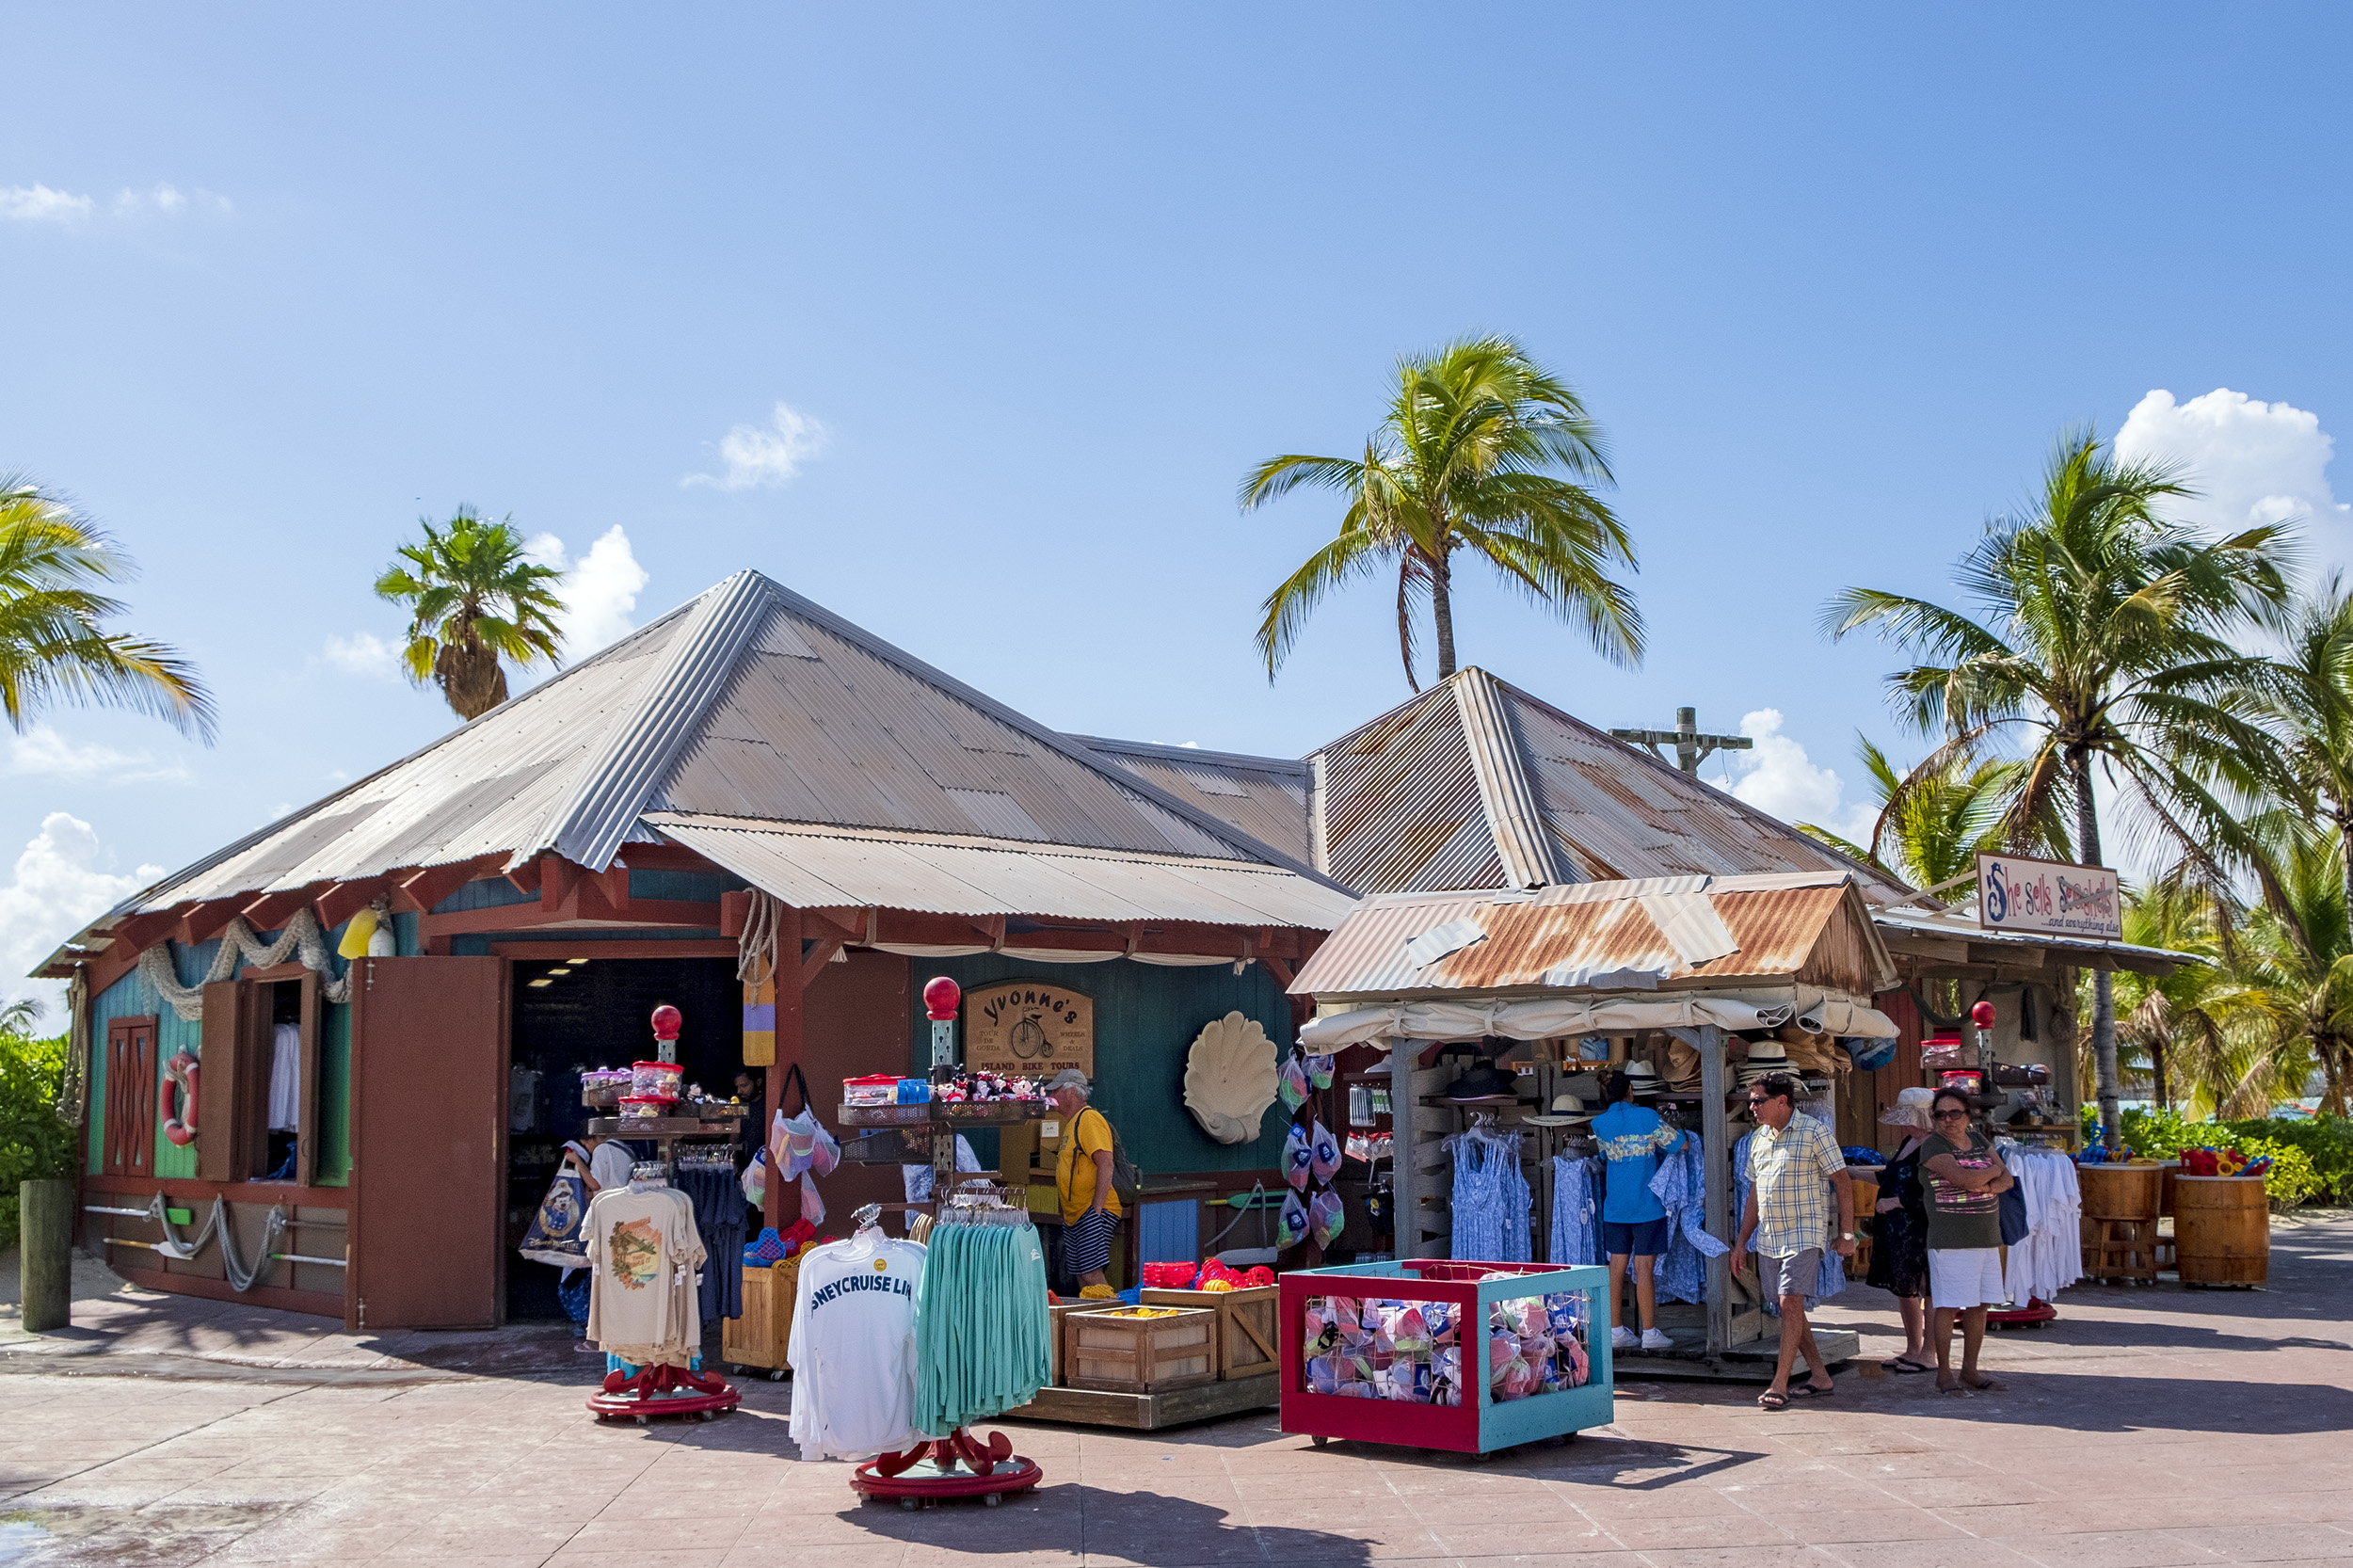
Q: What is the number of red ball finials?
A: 3